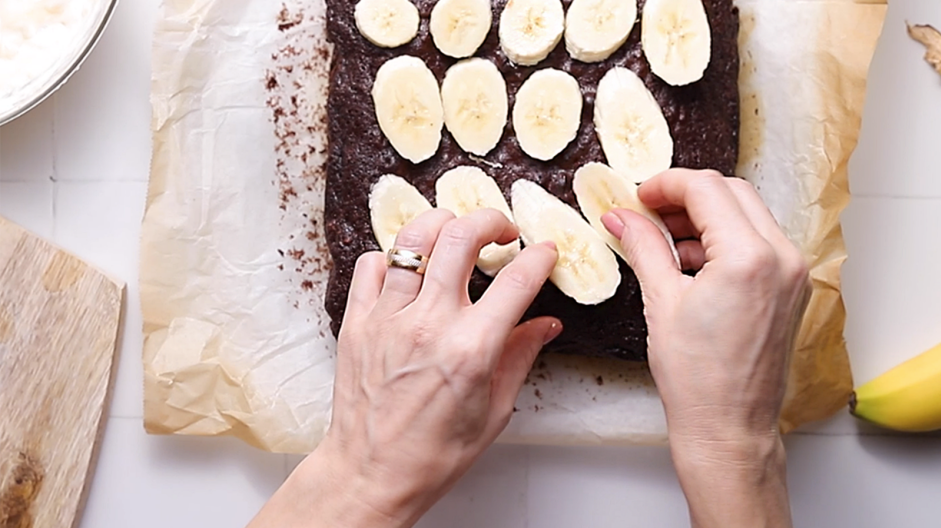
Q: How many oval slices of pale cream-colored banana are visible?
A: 13